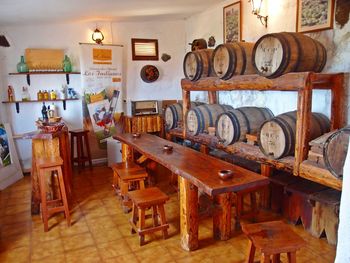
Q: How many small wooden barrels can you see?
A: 8